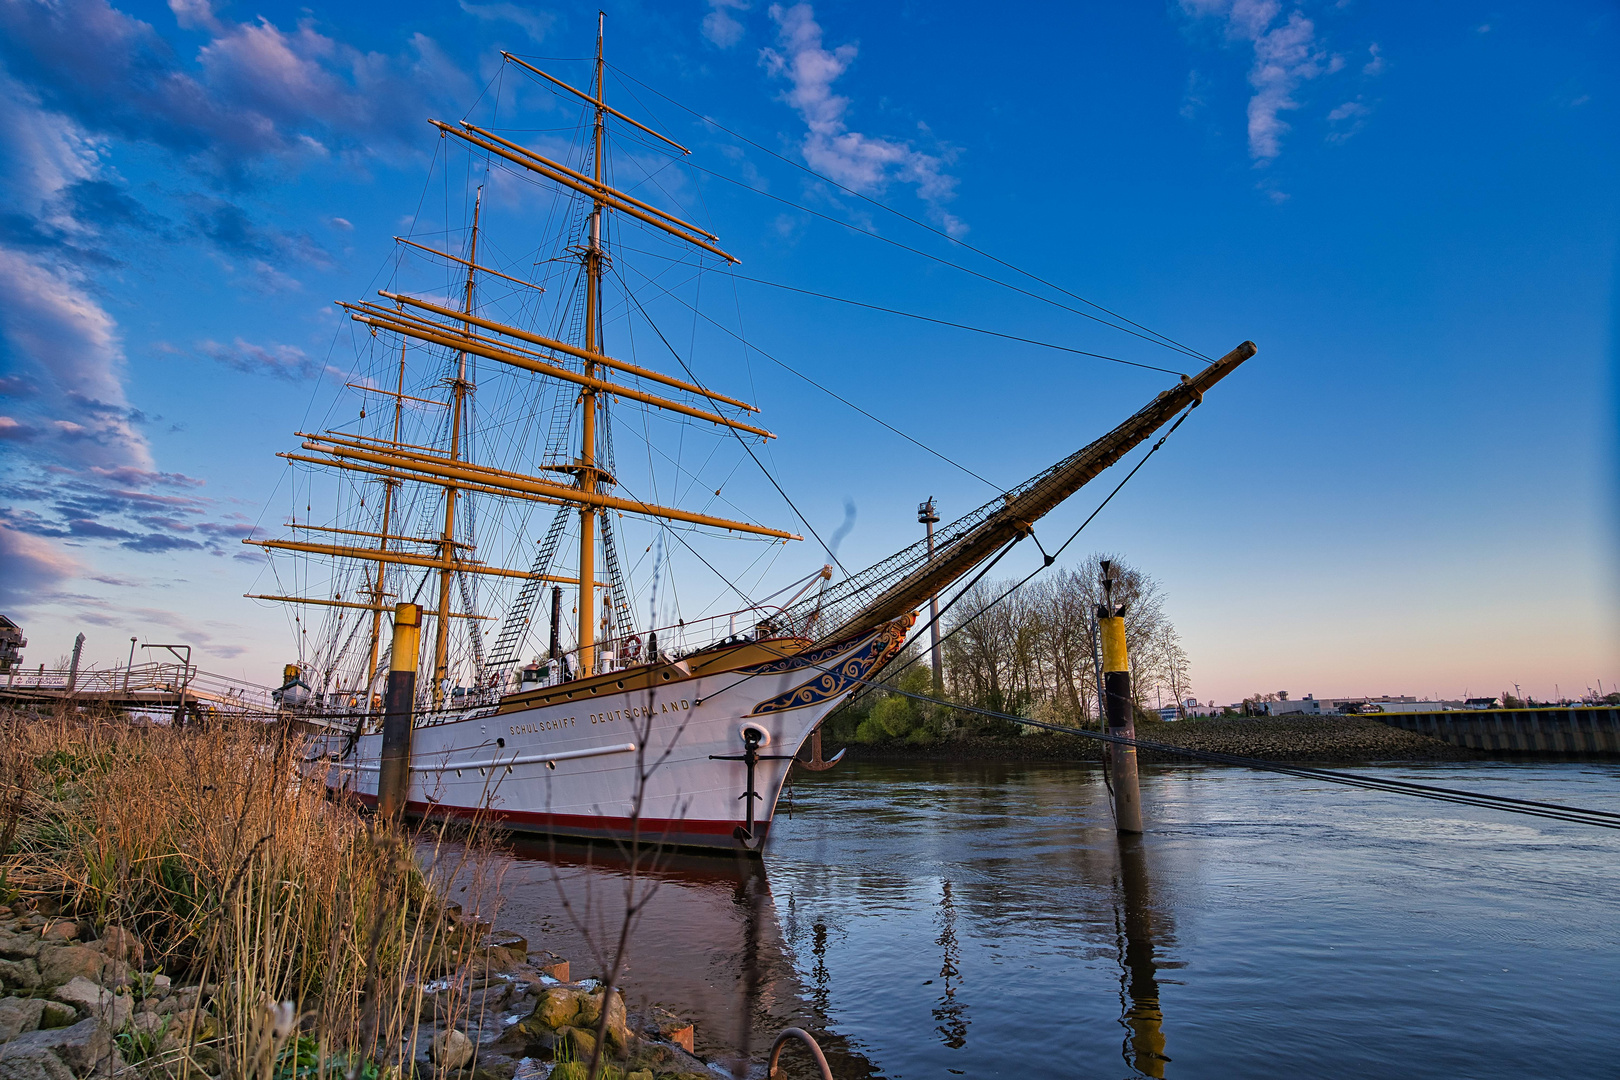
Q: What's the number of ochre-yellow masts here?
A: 3